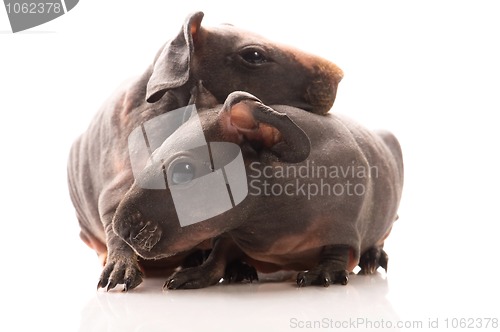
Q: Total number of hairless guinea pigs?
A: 2